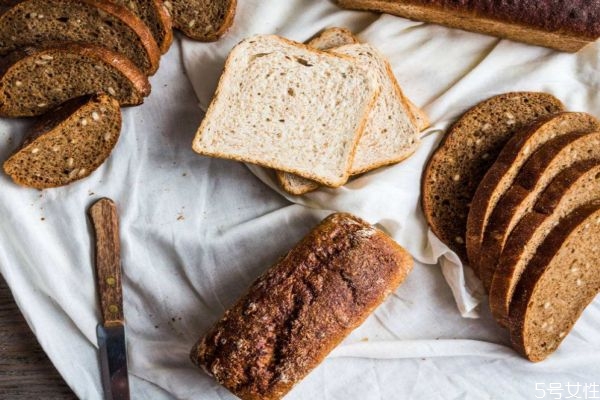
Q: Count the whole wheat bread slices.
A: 10